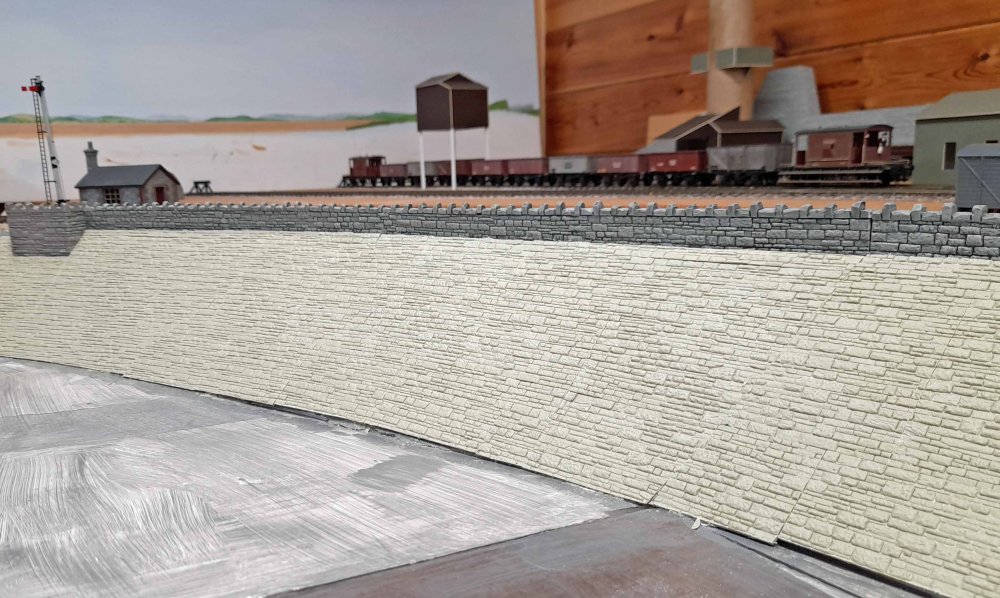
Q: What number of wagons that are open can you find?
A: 9